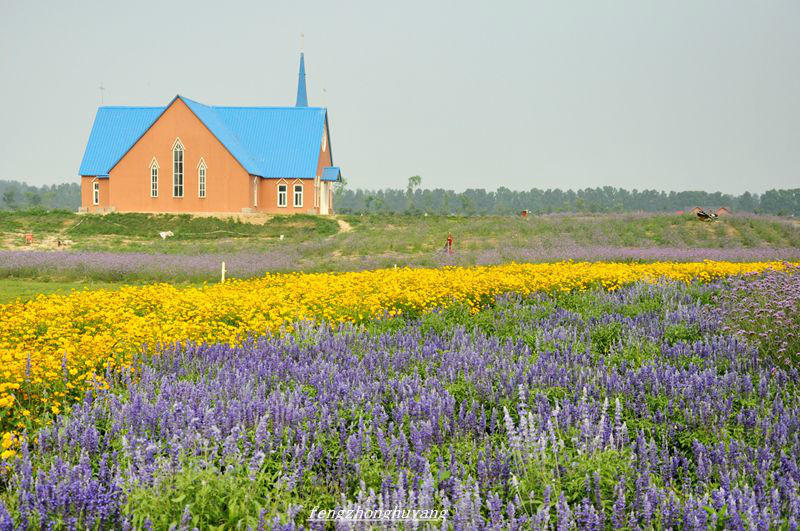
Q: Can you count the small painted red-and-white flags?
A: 0